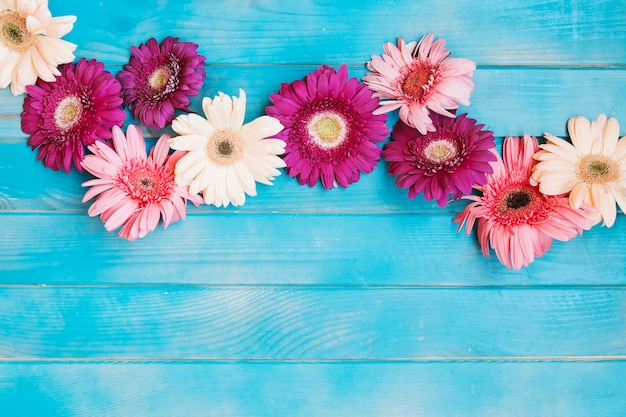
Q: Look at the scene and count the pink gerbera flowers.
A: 3